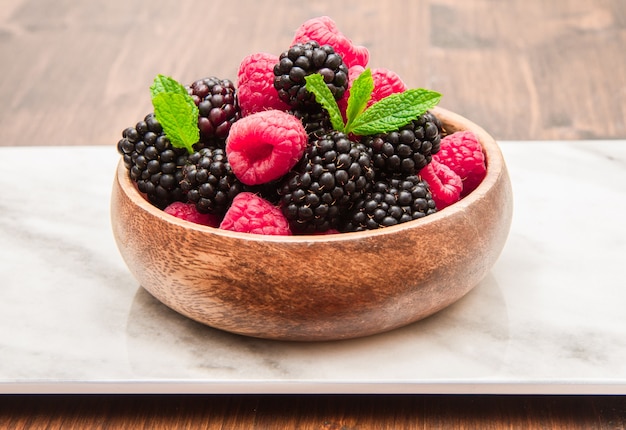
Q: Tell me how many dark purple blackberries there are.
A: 8